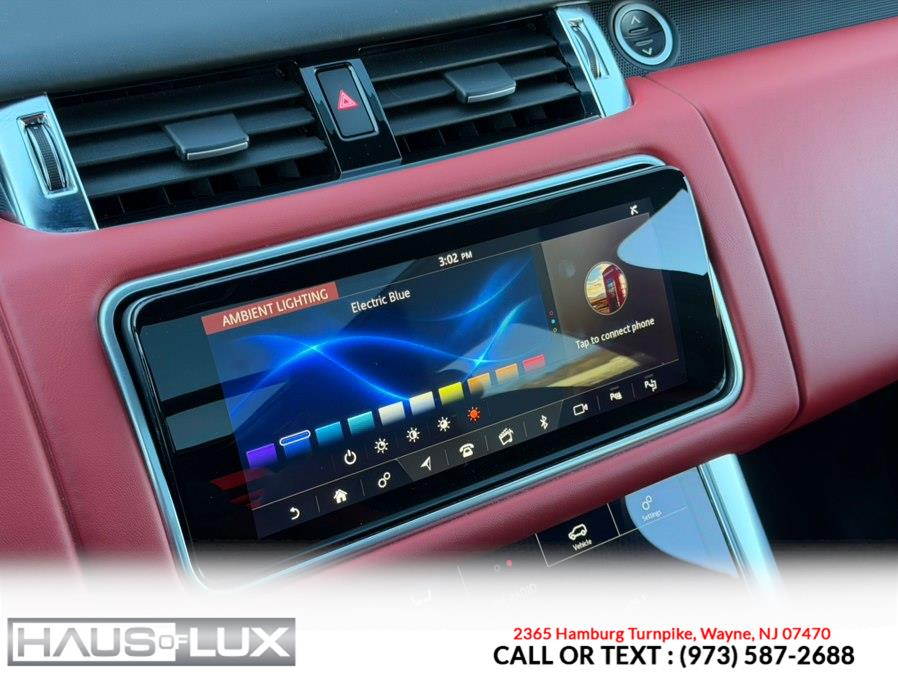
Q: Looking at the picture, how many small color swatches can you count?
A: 10